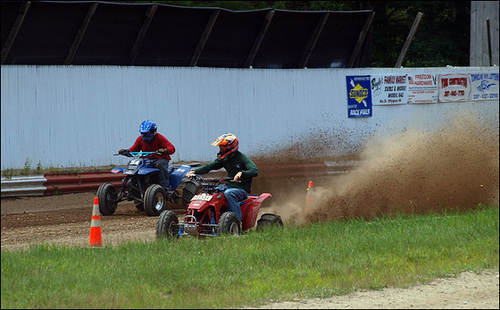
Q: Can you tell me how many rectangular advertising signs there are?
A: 5